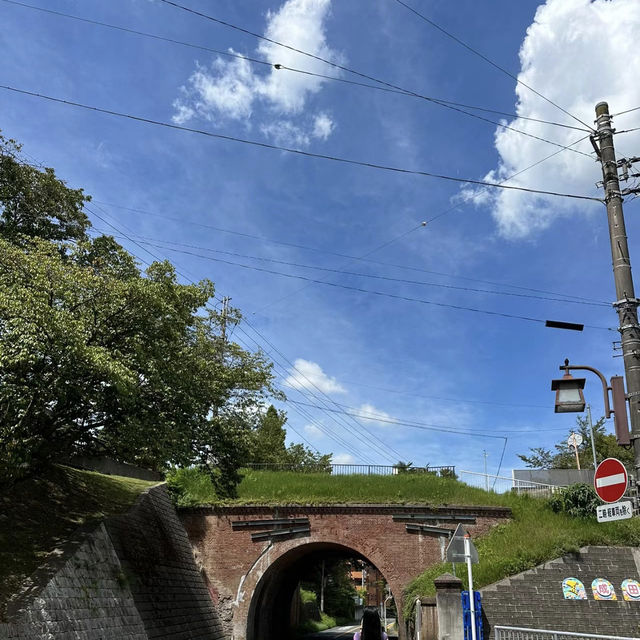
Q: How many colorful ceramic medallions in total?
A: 3